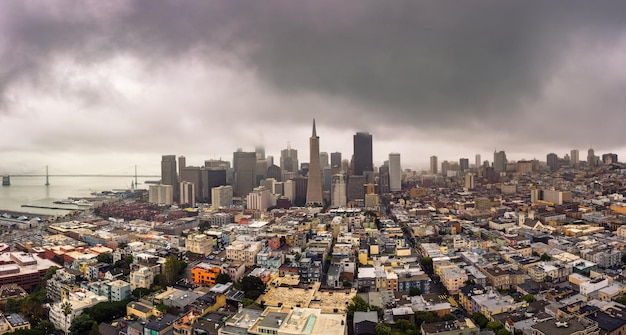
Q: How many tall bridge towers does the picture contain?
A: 2